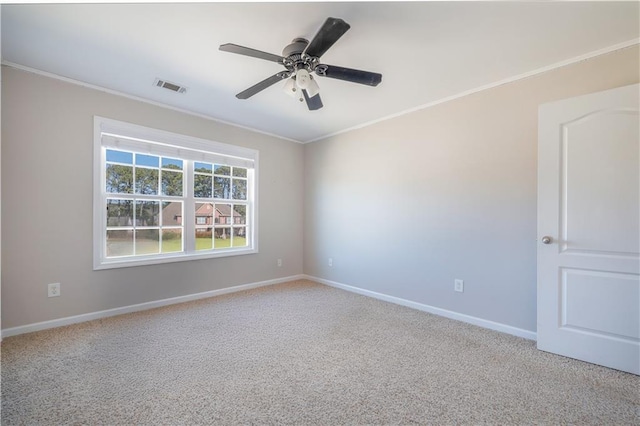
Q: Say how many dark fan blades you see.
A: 5